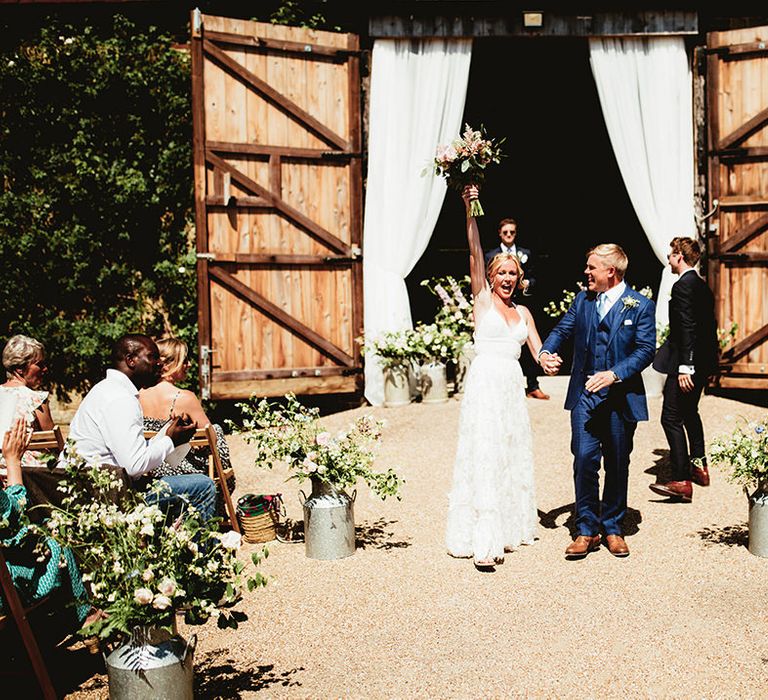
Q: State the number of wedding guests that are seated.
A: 4